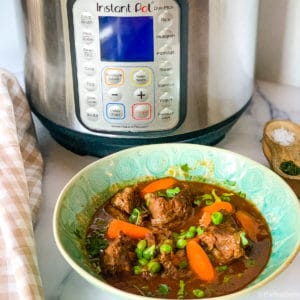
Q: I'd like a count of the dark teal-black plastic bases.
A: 1